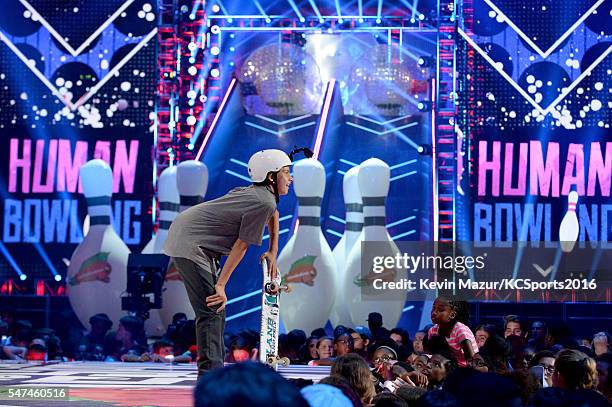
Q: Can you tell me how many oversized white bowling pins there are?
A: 6